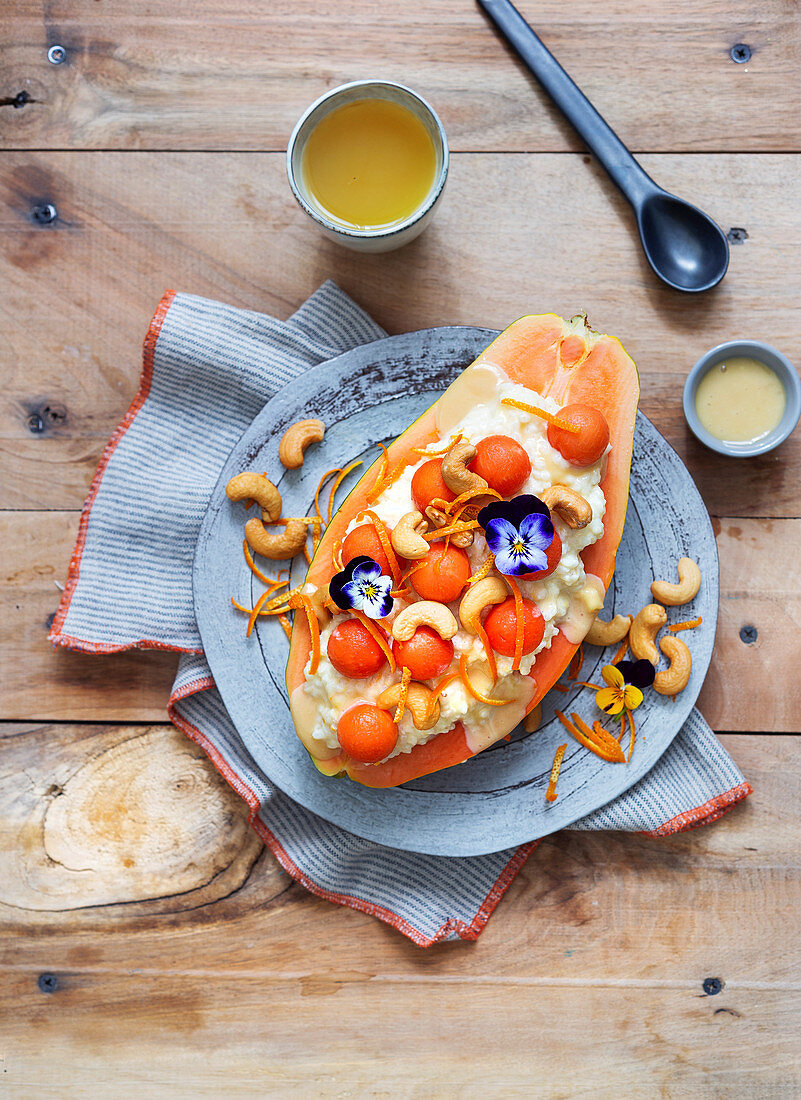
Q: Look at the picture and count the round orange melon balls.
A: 10